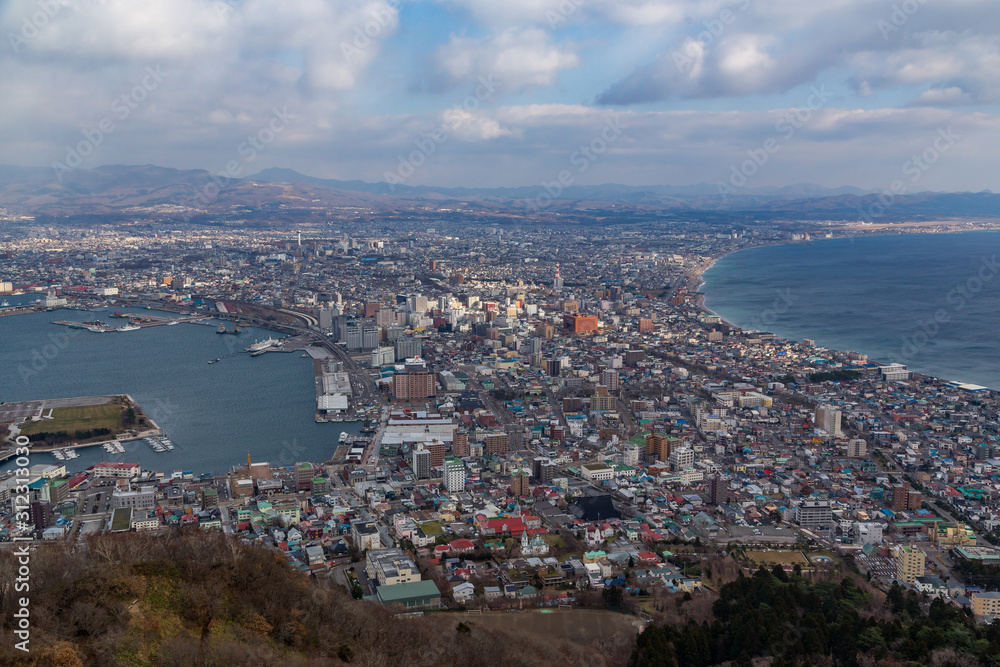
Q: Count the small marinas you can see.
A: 3